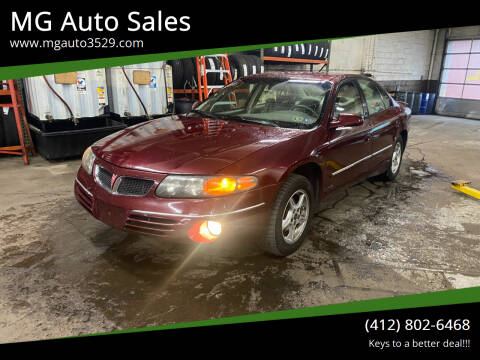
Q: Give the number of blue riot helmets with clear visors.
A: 0